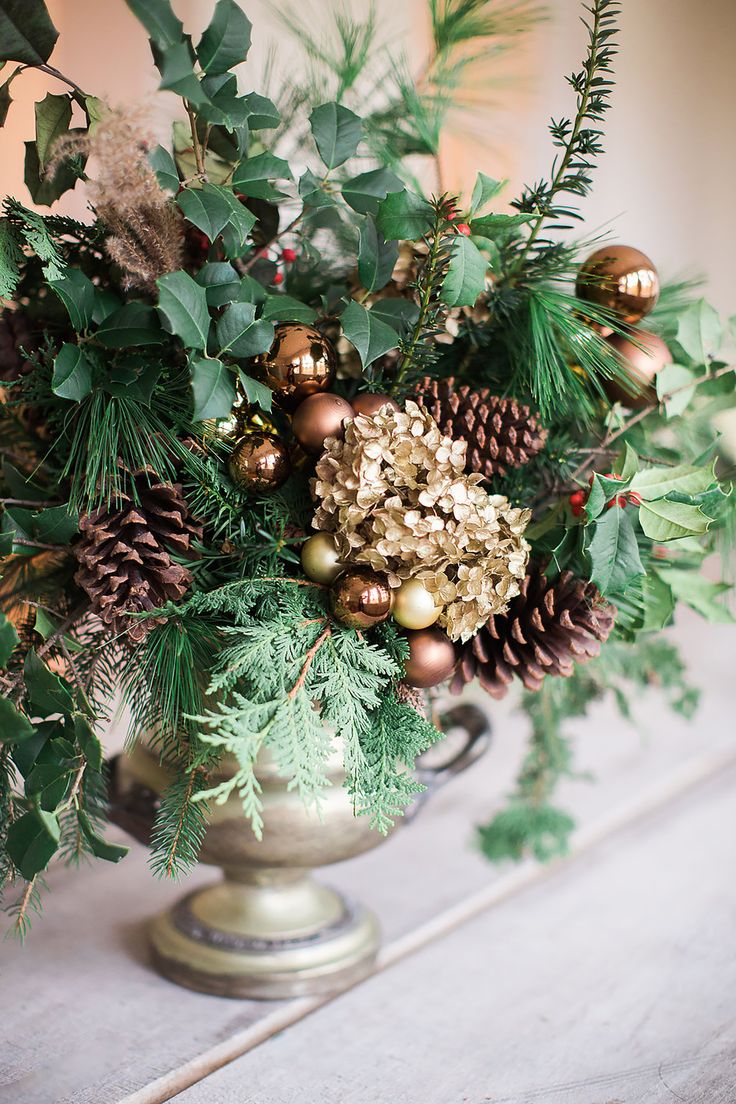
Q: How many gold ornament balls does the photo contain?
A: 2